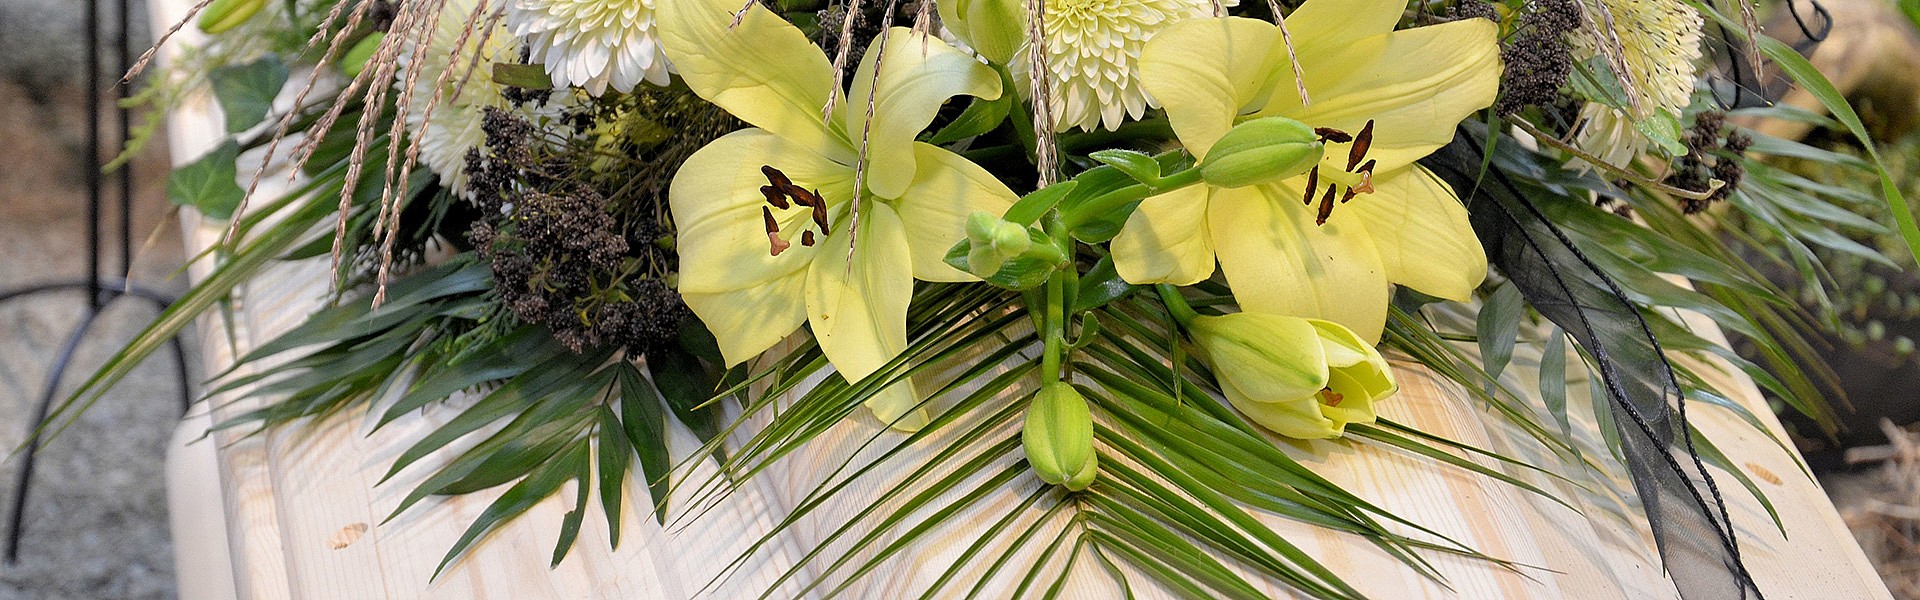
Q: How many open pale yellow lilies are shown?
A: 2